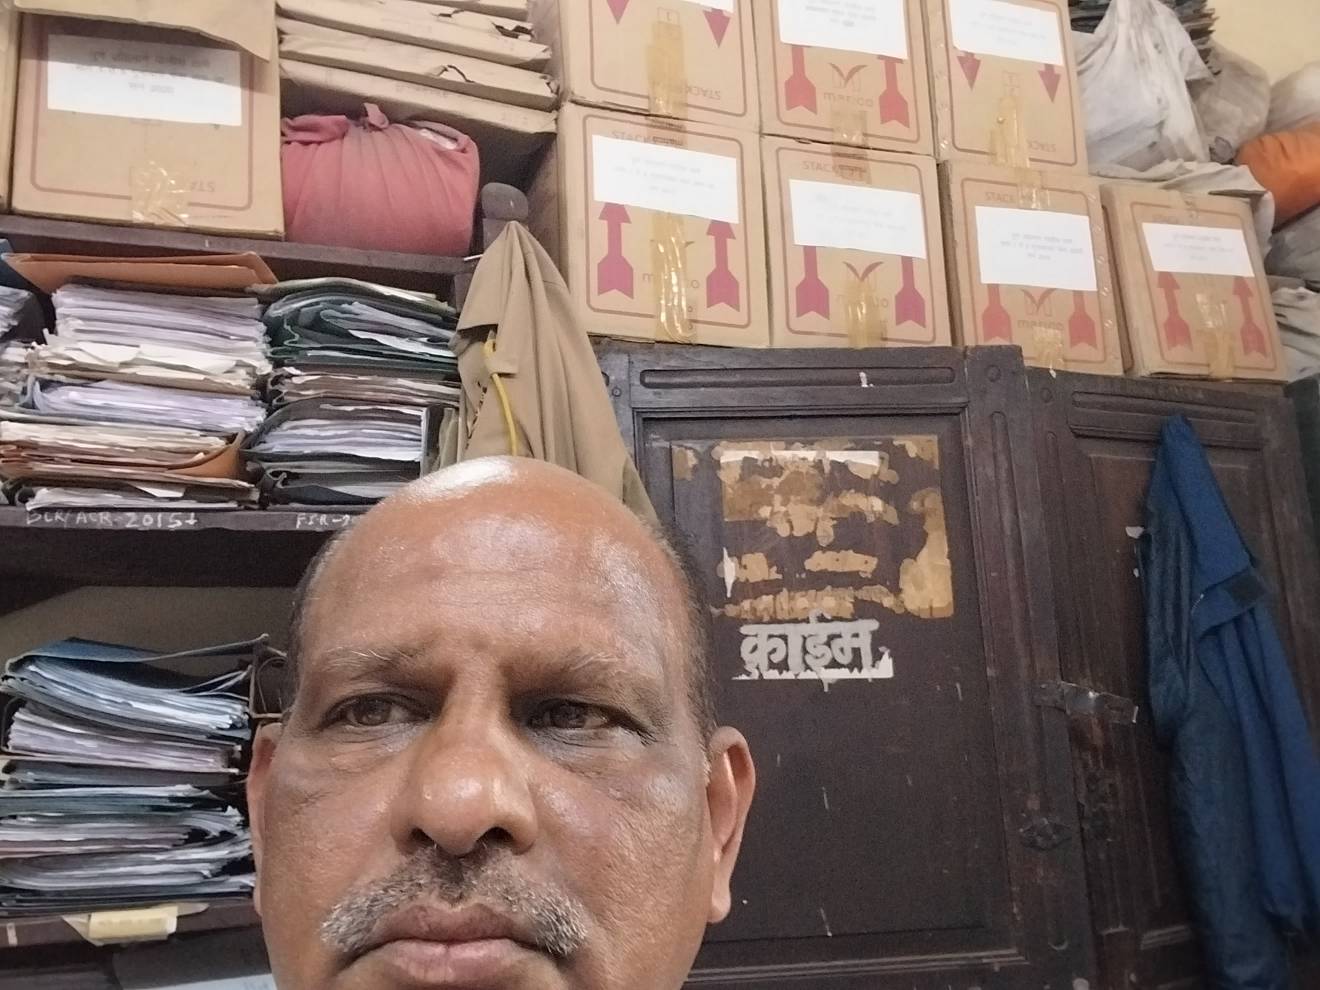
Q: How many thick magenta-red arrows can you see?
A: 14